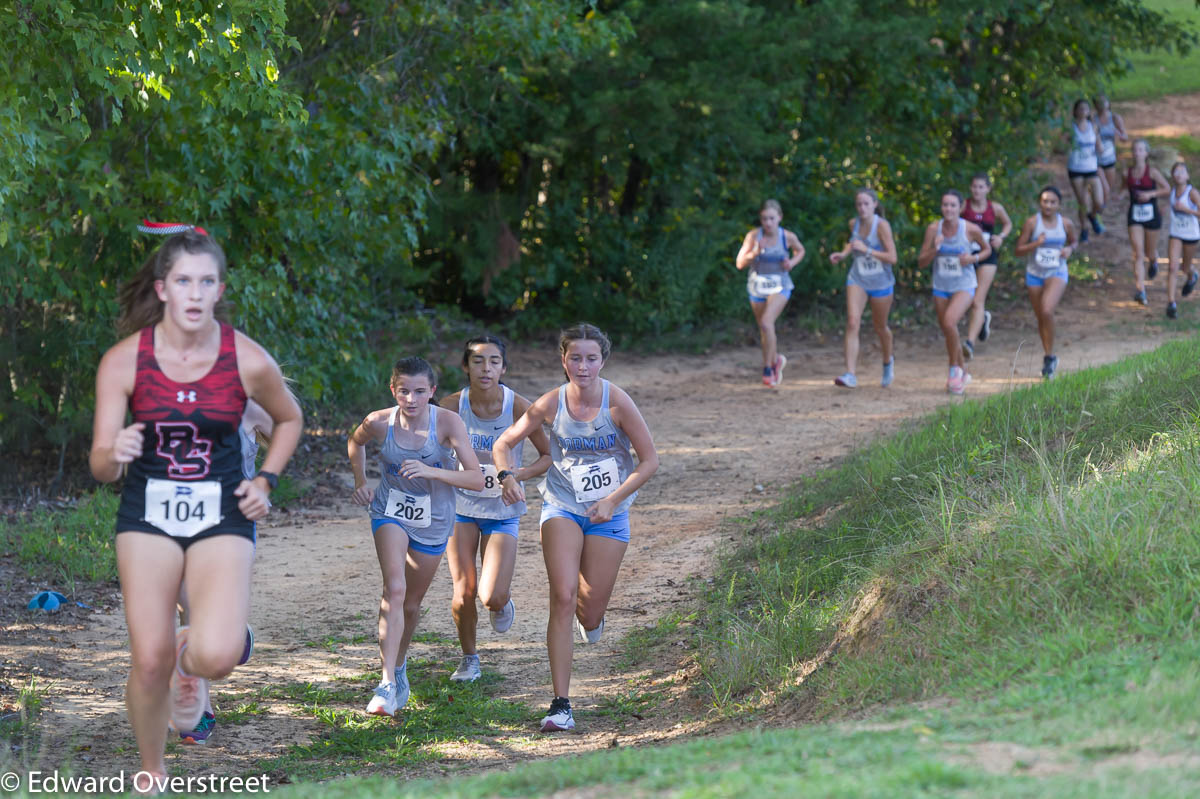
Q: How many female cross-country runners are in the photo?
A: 14